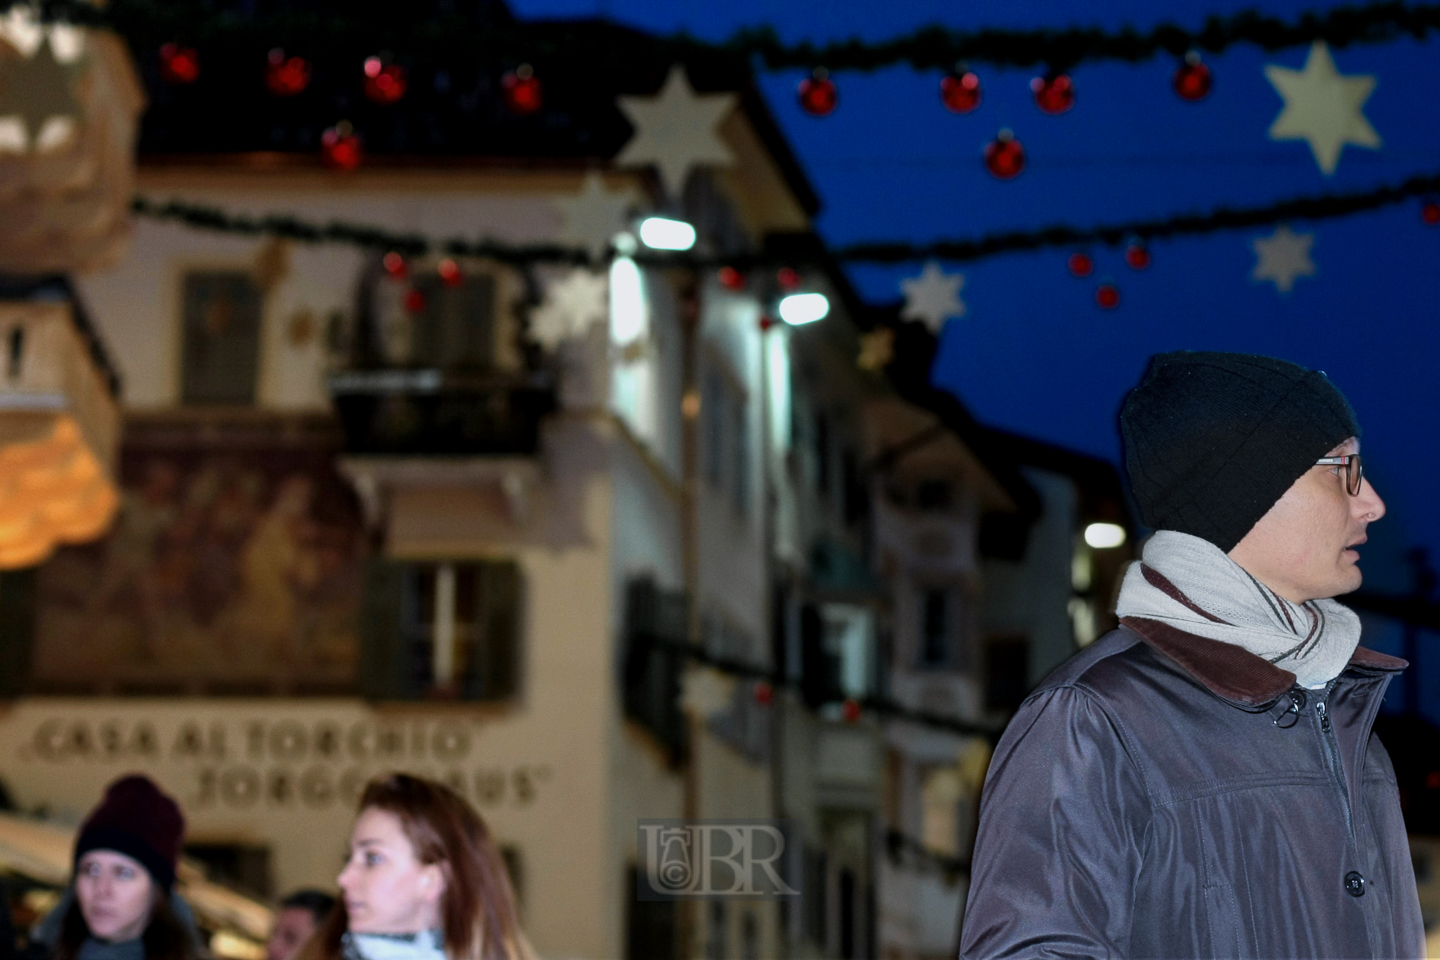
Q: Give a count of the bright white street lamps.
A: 3